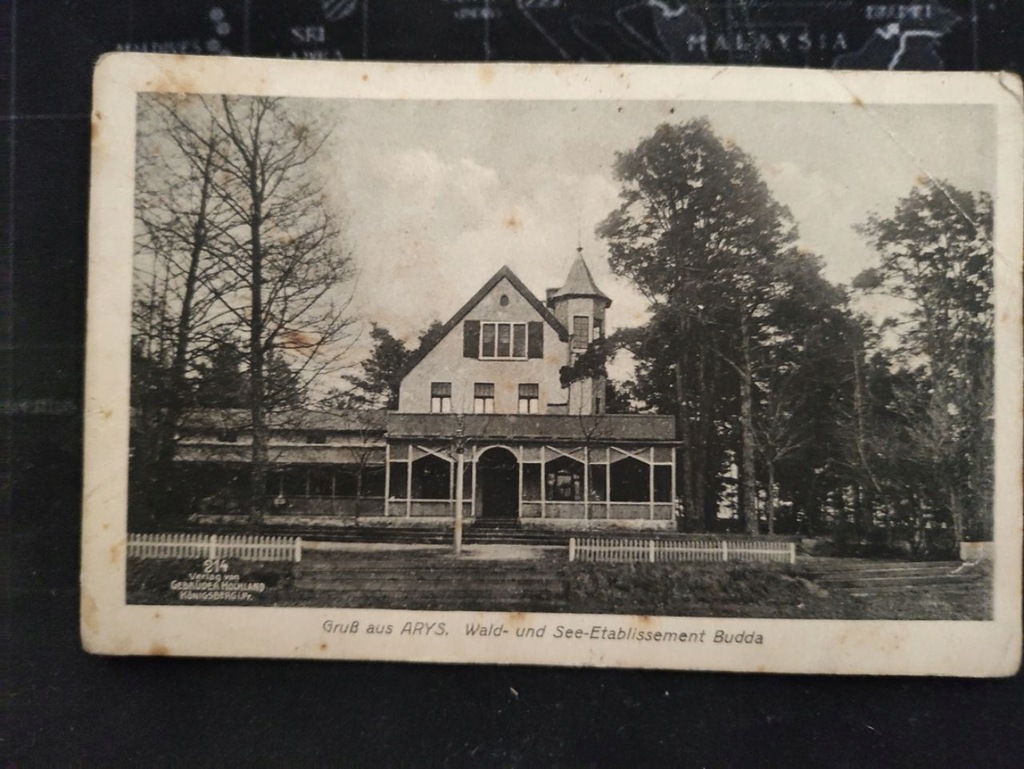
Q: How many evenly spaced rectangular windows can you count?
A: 3